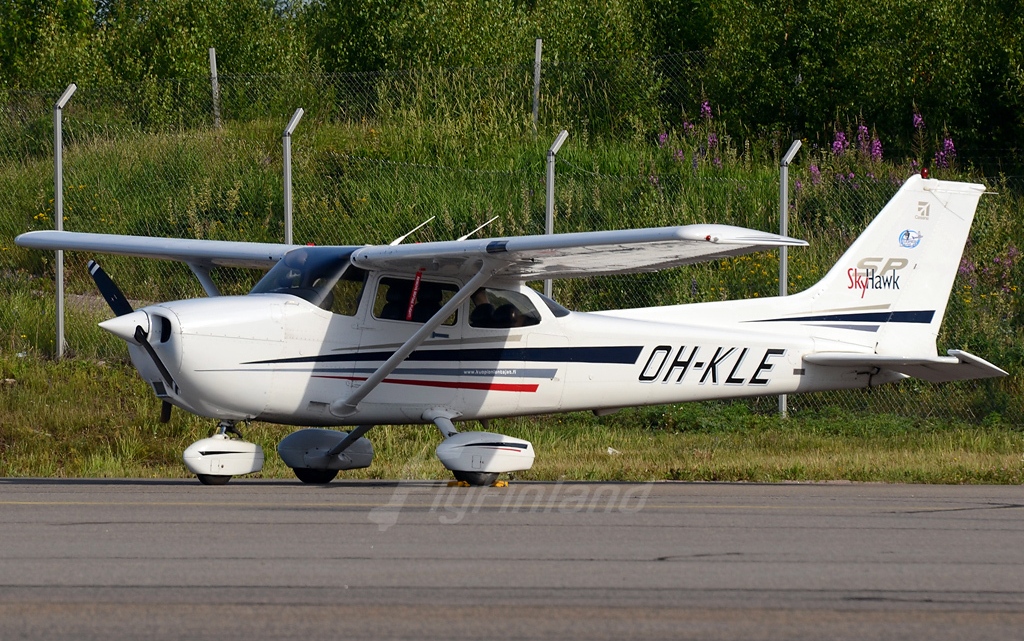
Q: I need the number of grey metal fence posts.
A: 6